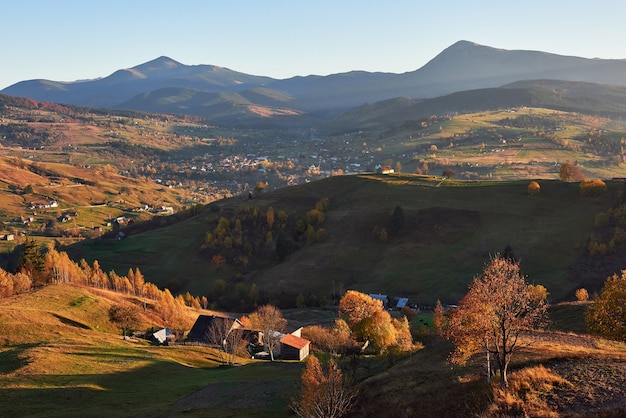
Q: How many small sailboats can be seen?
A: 0